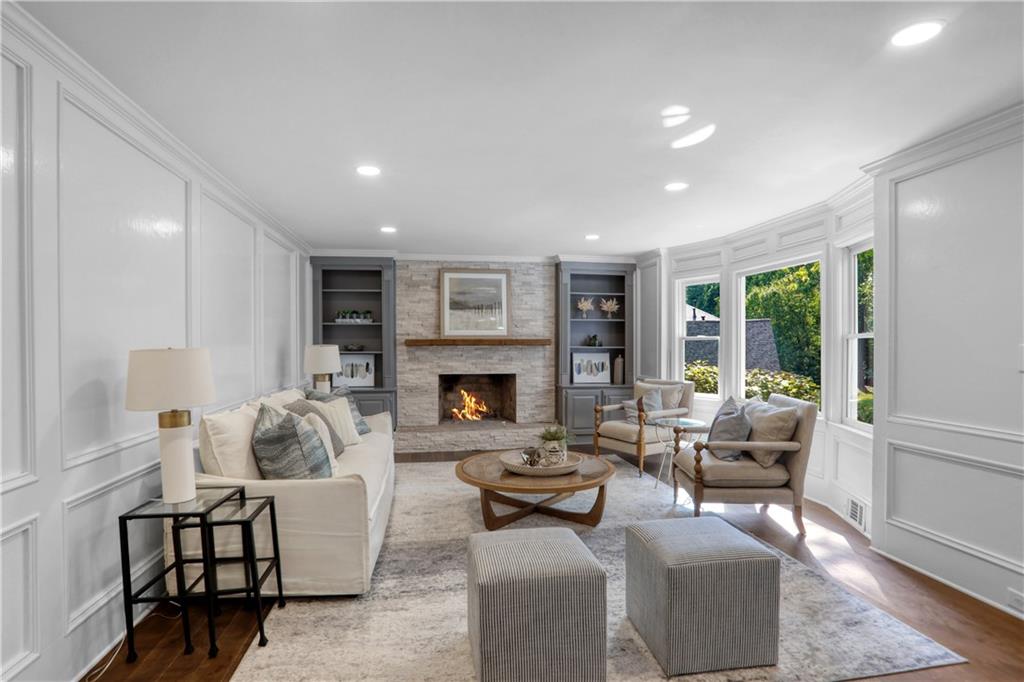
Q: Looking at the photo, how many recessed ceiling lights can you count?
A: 5